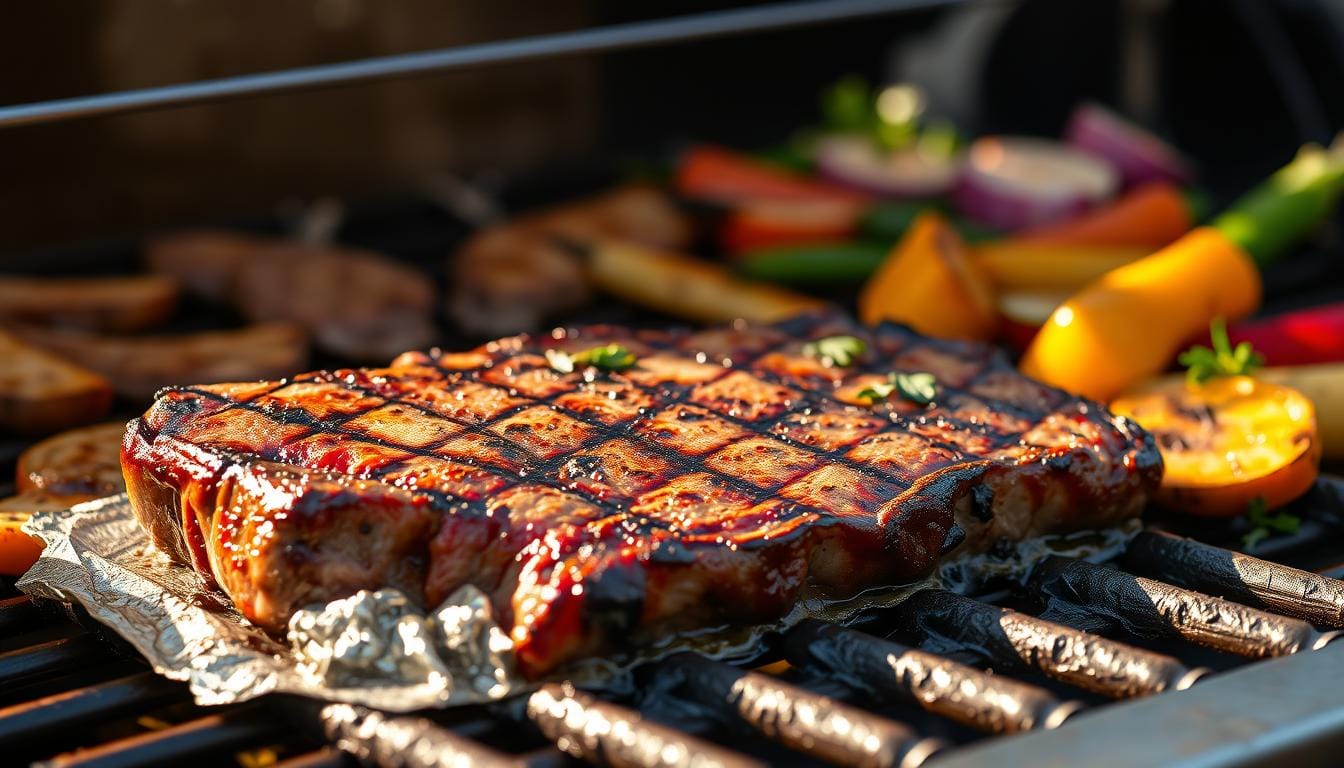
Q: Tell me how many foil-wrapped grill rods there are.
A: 7